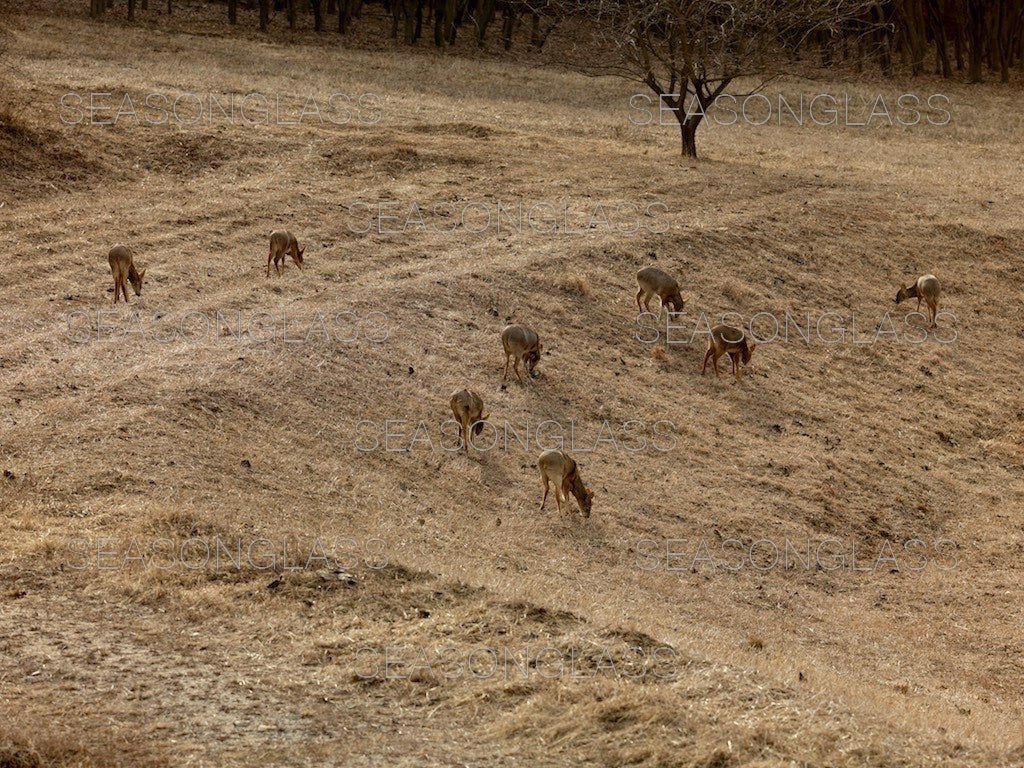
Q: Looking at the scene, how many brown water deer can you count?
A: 8